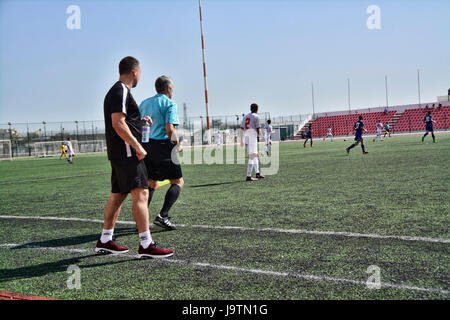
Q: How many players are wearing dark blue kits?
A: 3